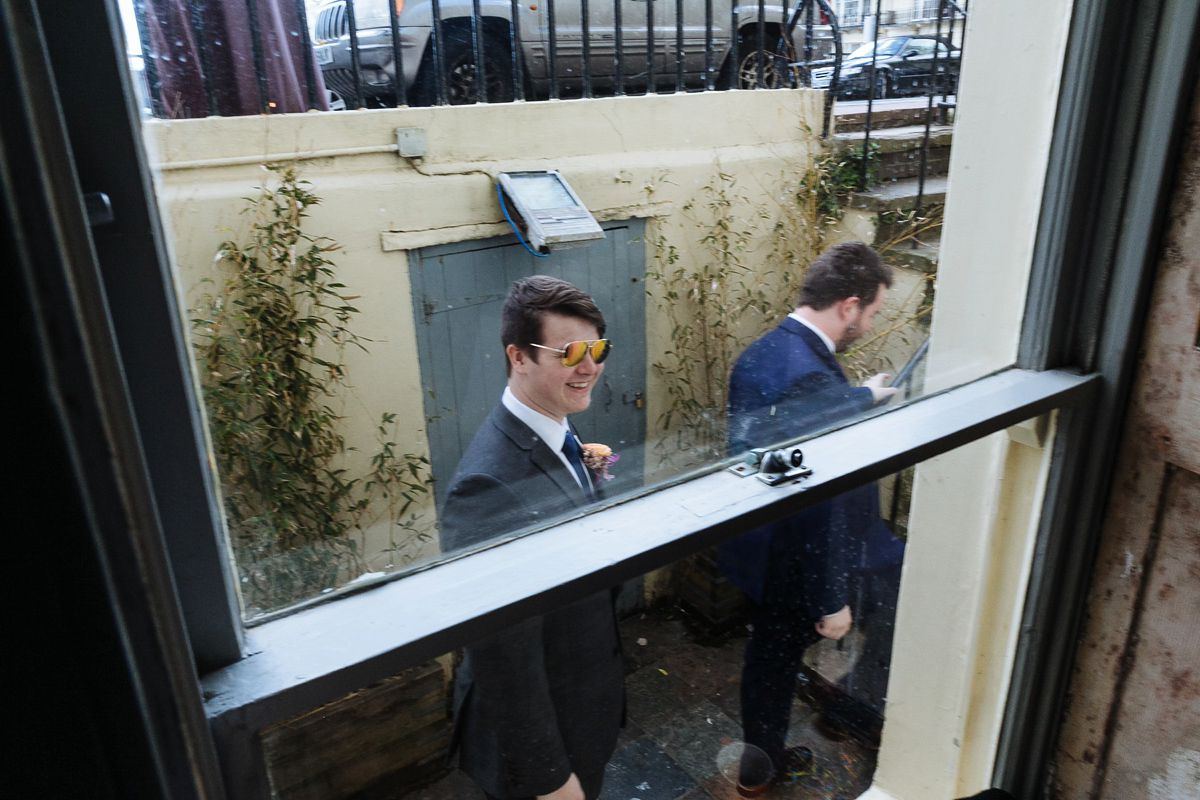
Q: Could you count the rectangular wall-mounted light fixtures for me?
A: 1